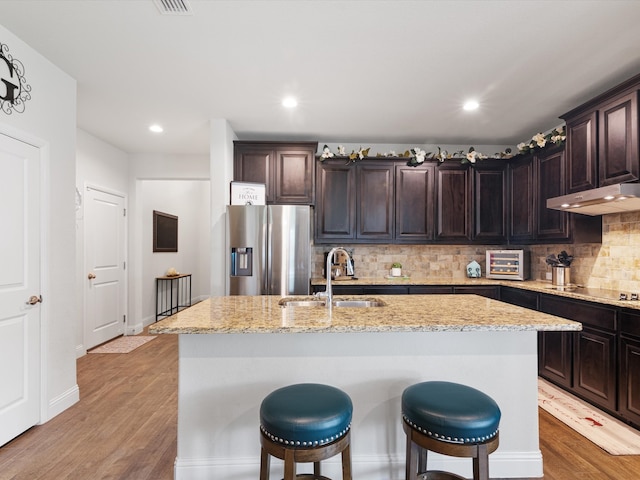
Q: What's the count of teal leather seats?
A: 2